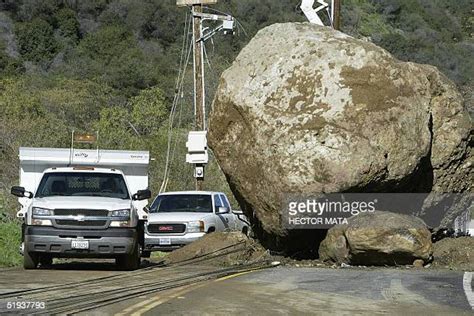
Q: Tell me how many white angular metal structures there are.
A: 1